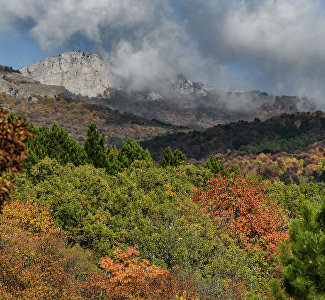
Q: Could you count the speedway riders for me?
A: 0